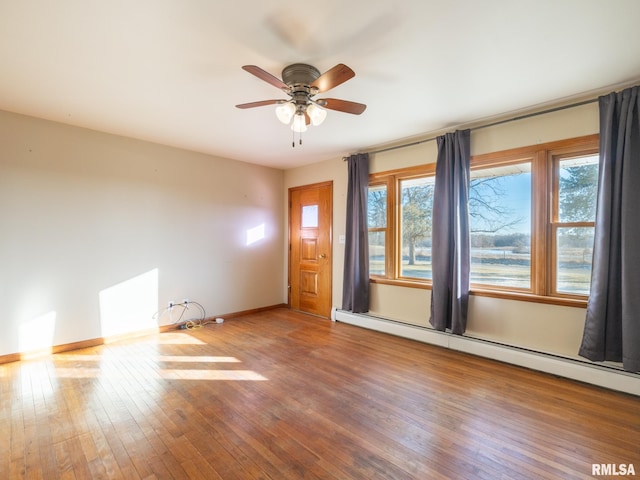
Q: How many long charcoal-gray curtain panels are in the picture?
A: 3